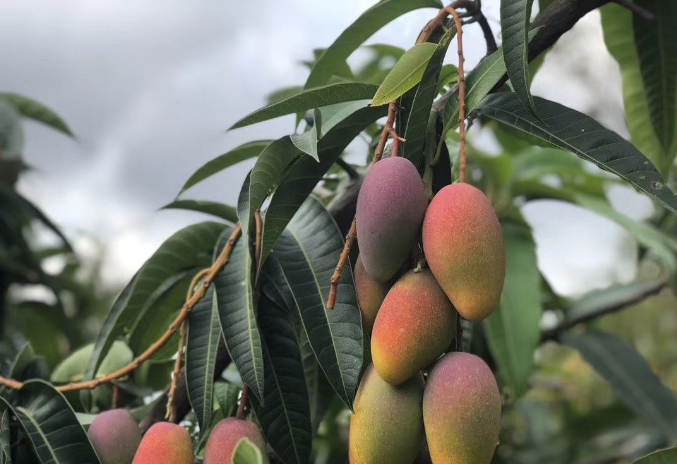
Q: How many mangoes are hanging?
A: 9